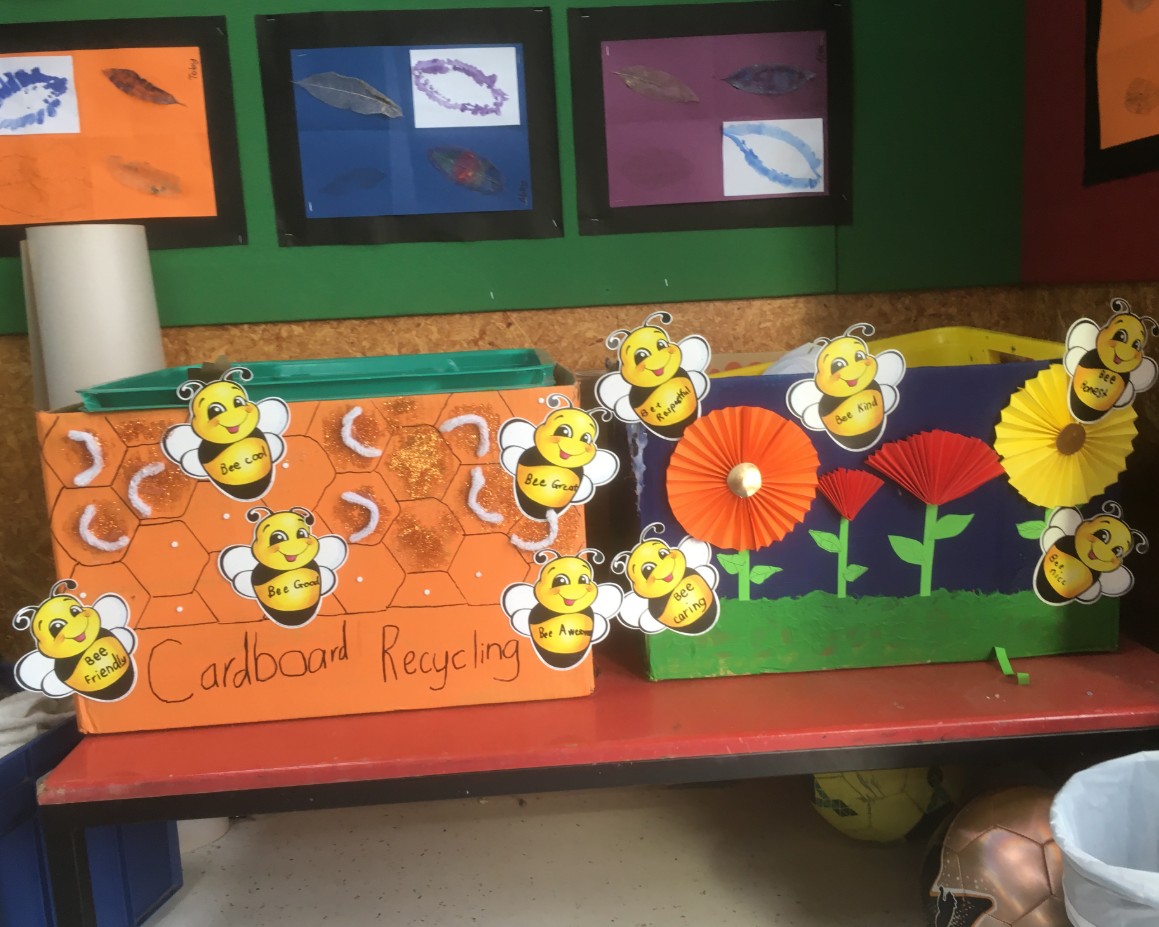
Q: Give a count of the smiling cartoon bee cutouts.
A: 10